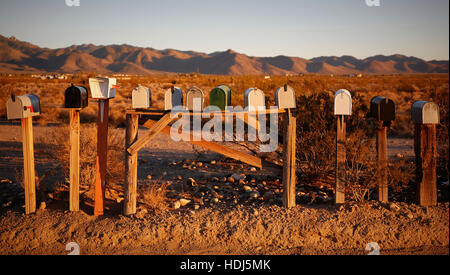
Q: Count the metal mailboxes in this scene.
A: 12